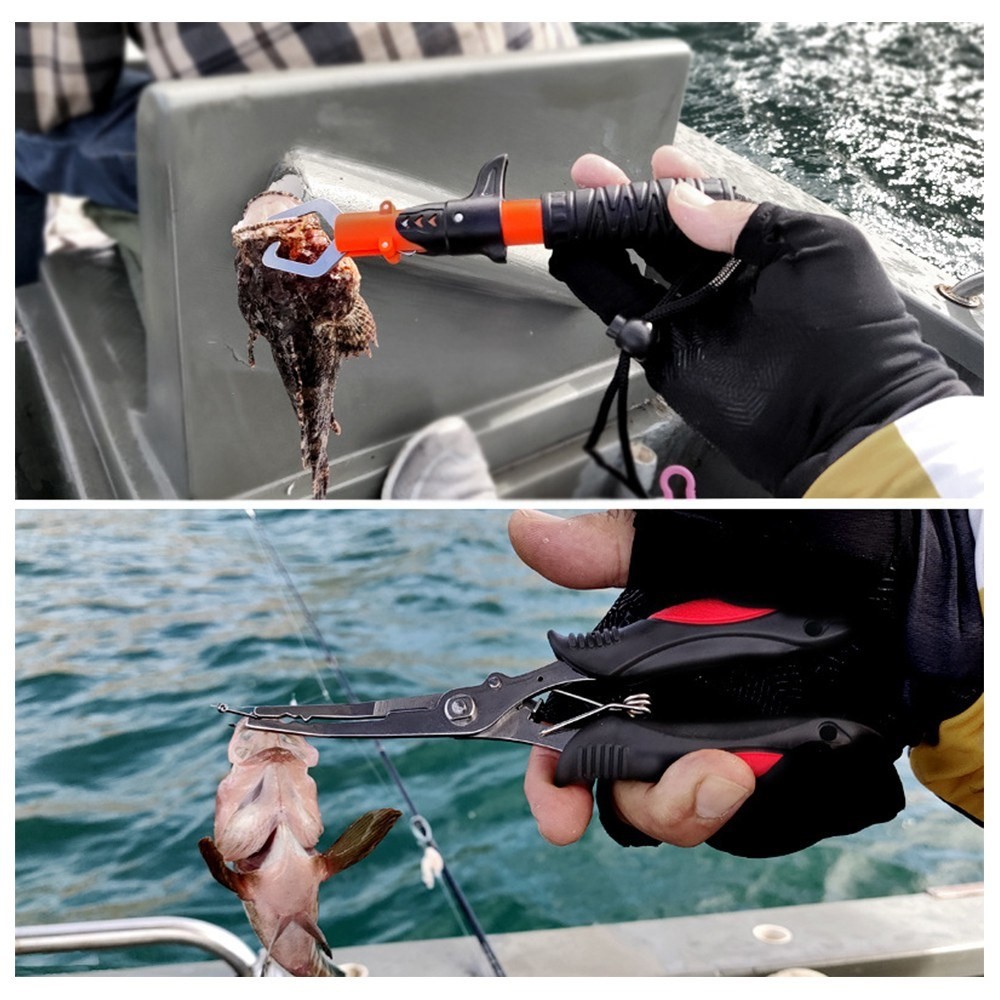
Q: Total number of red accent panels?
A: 2